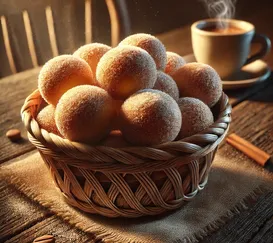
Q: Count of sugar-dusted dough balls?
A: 11